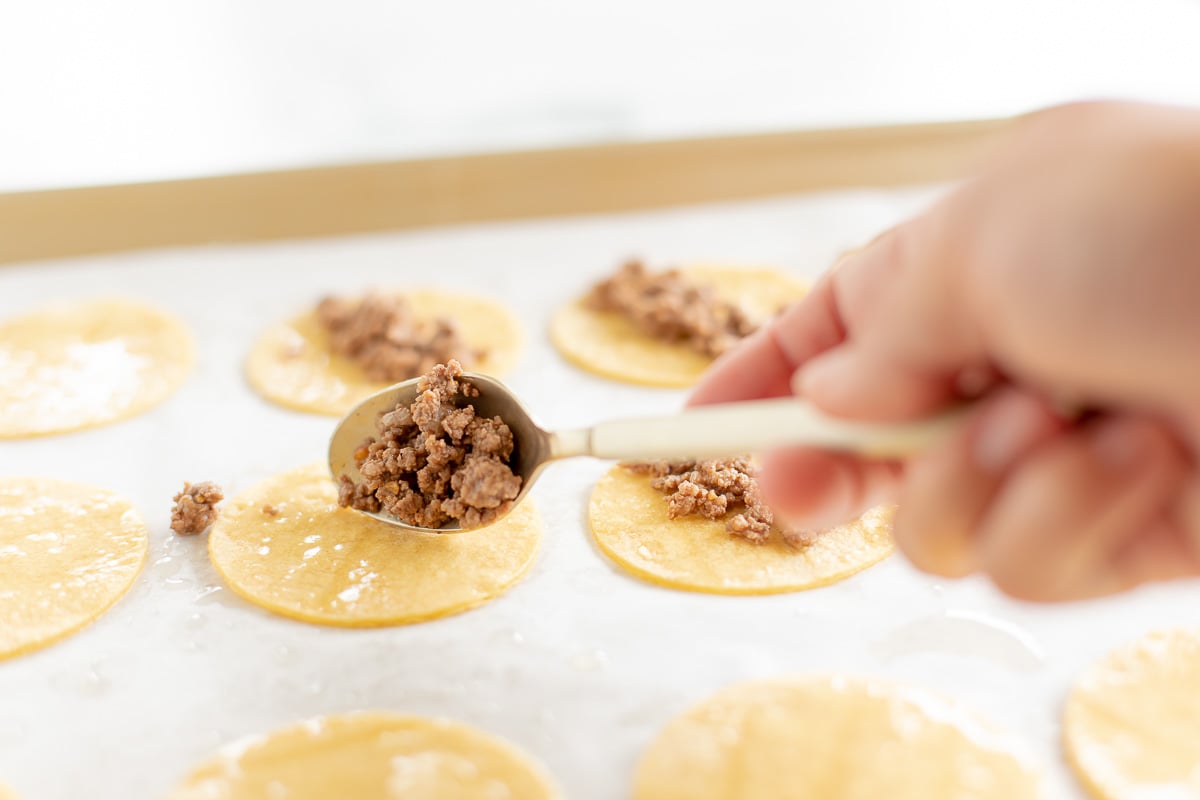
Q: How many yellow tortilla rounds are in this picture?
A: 9